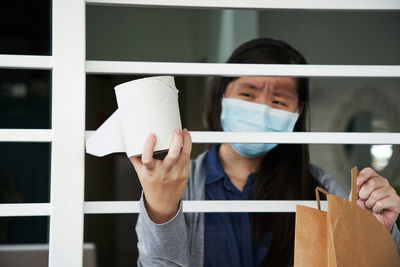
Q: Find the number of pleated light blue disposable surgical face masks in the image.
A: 1